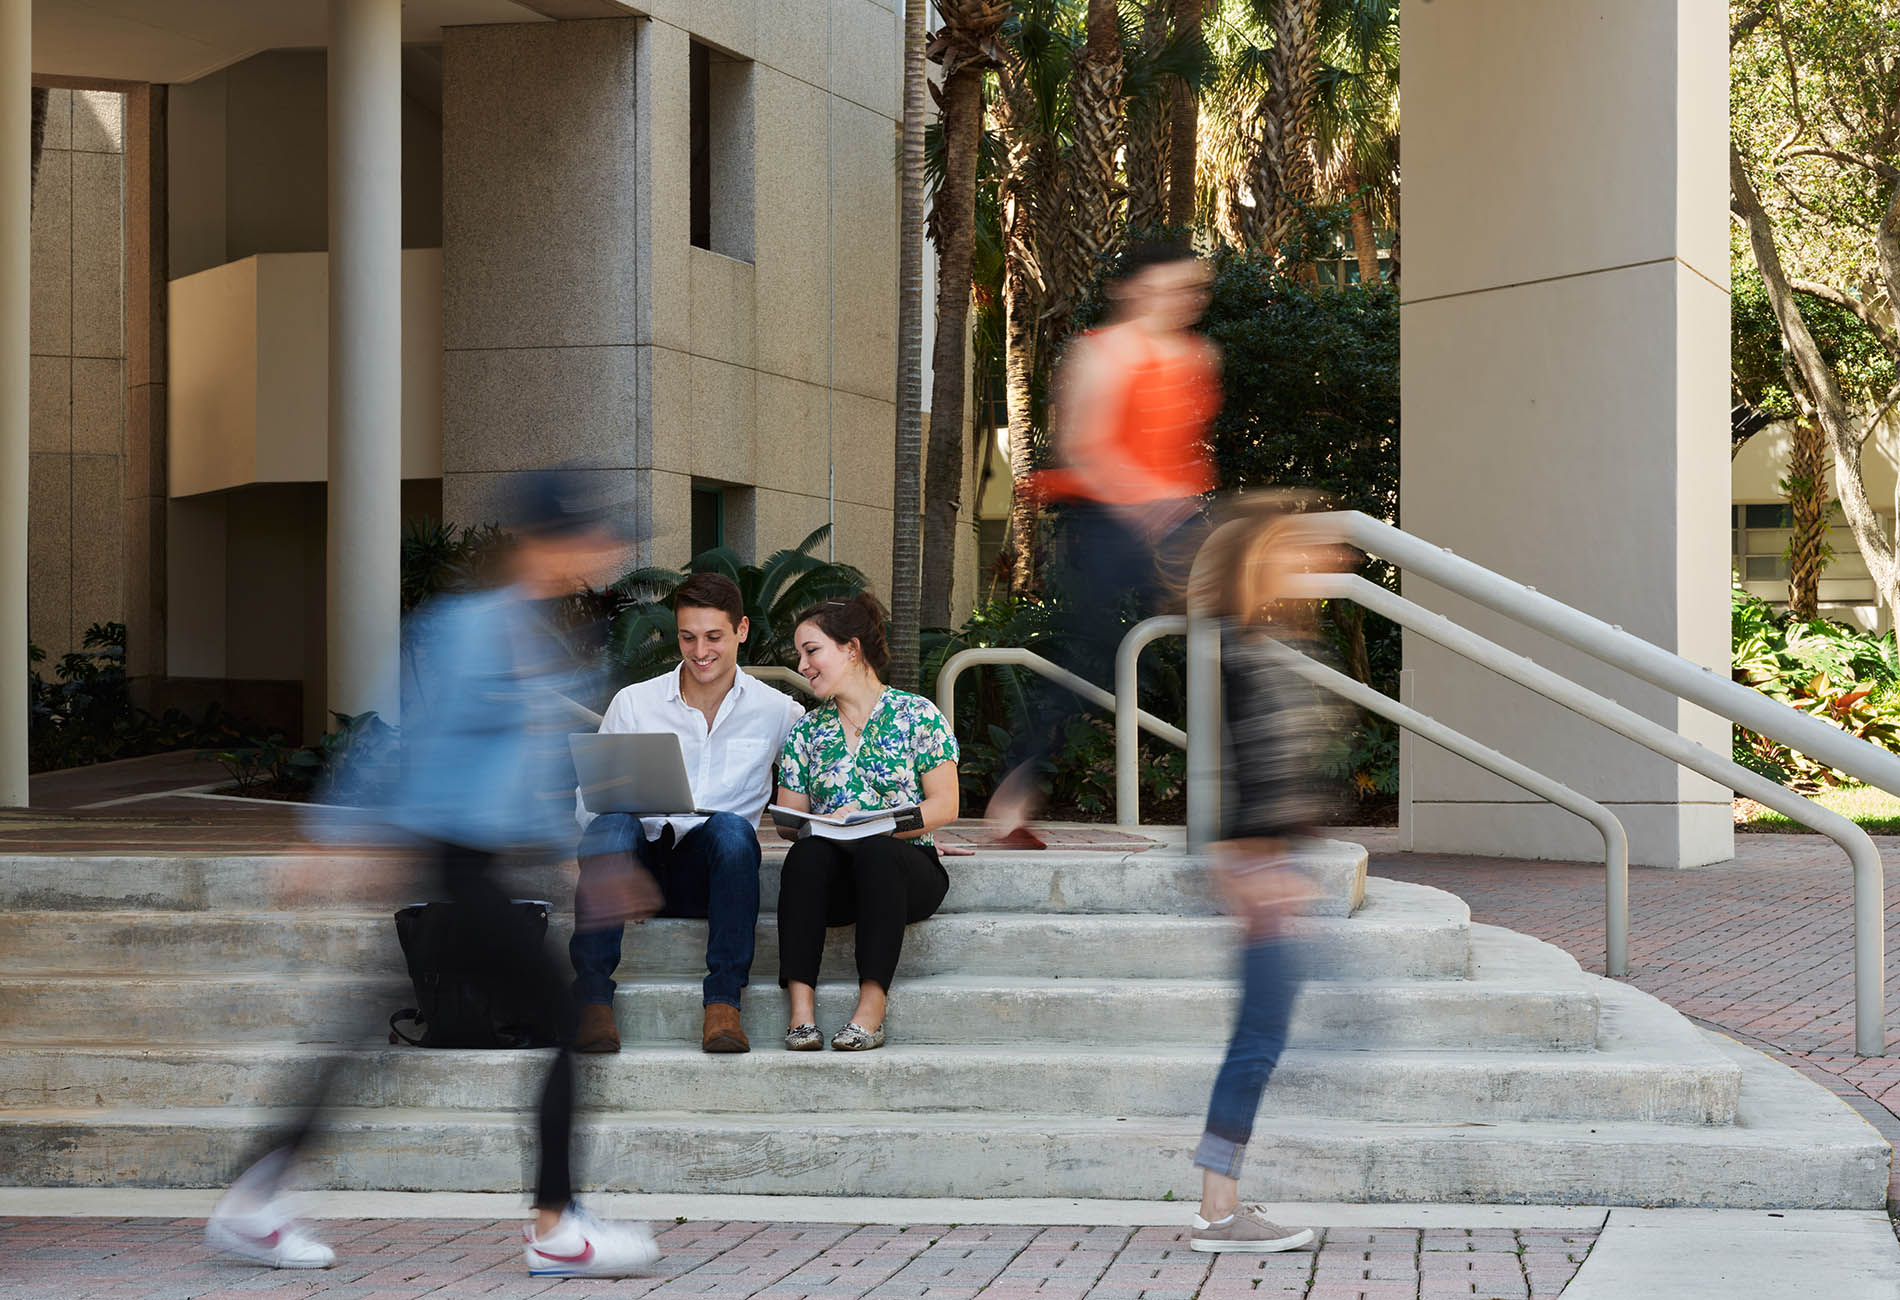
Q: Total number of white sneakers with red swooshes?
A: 2